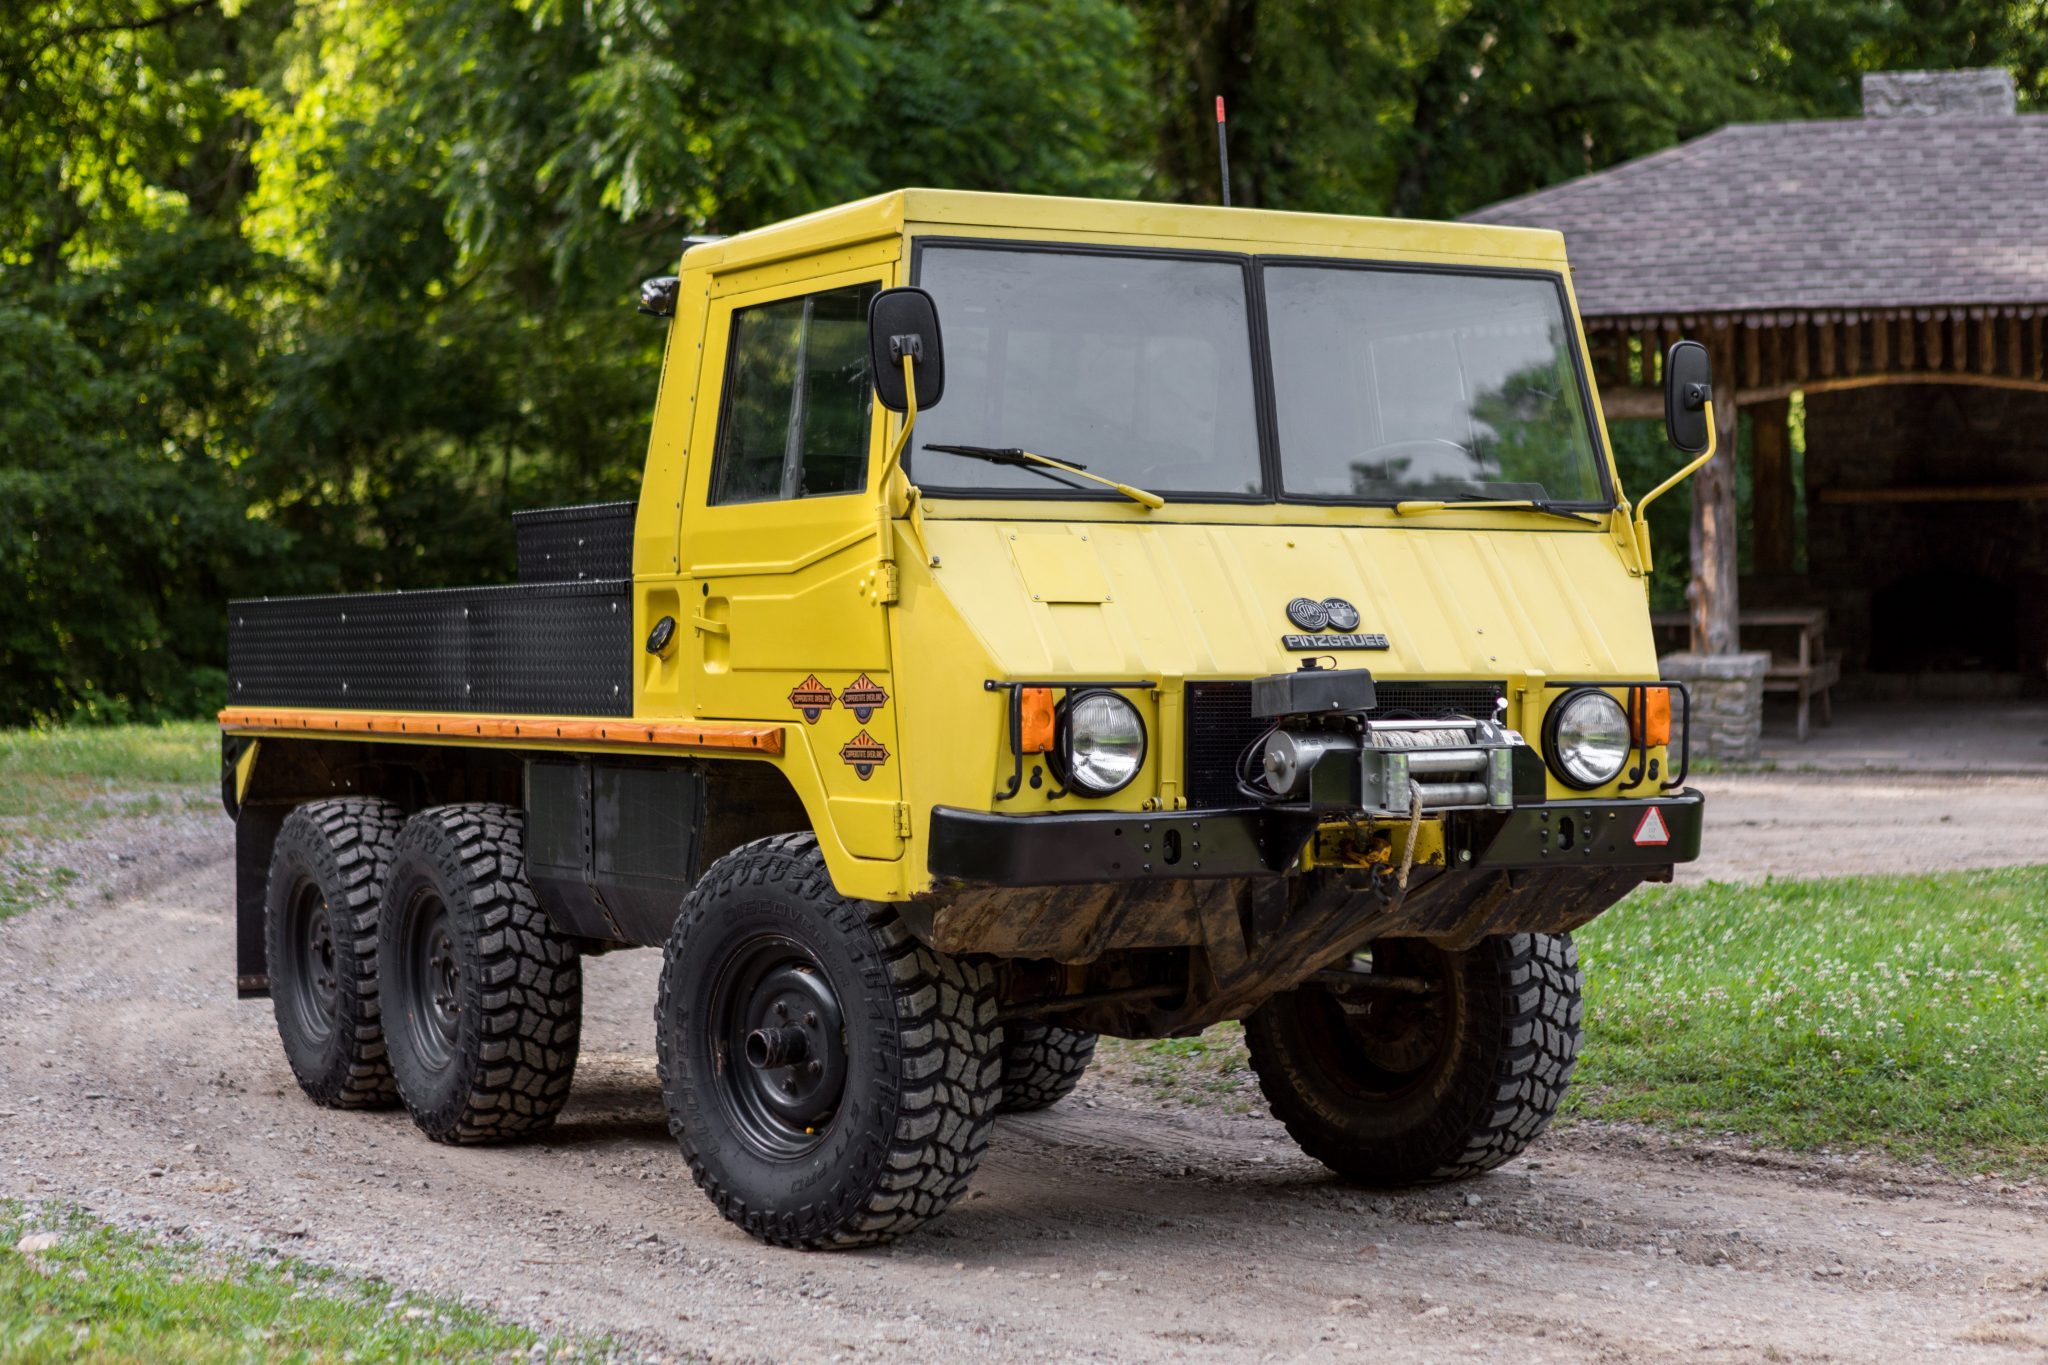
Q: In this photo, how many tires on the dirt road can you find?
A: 5